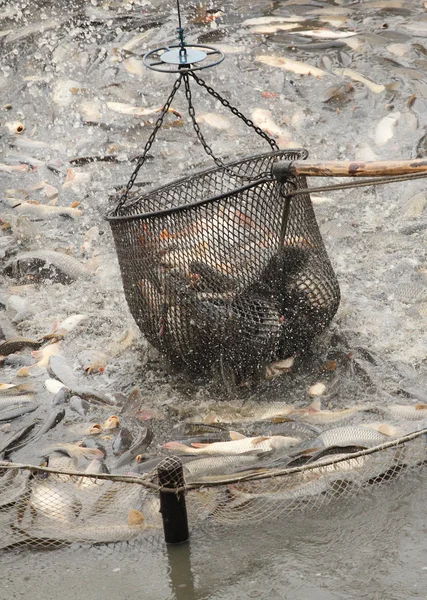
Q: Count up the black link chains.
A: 3